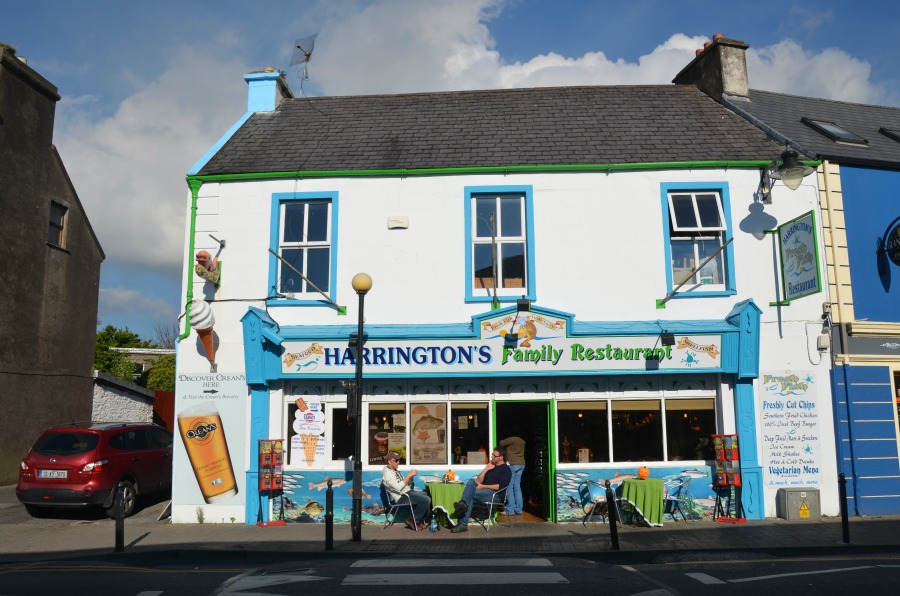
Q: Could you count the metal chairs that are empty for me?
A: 2